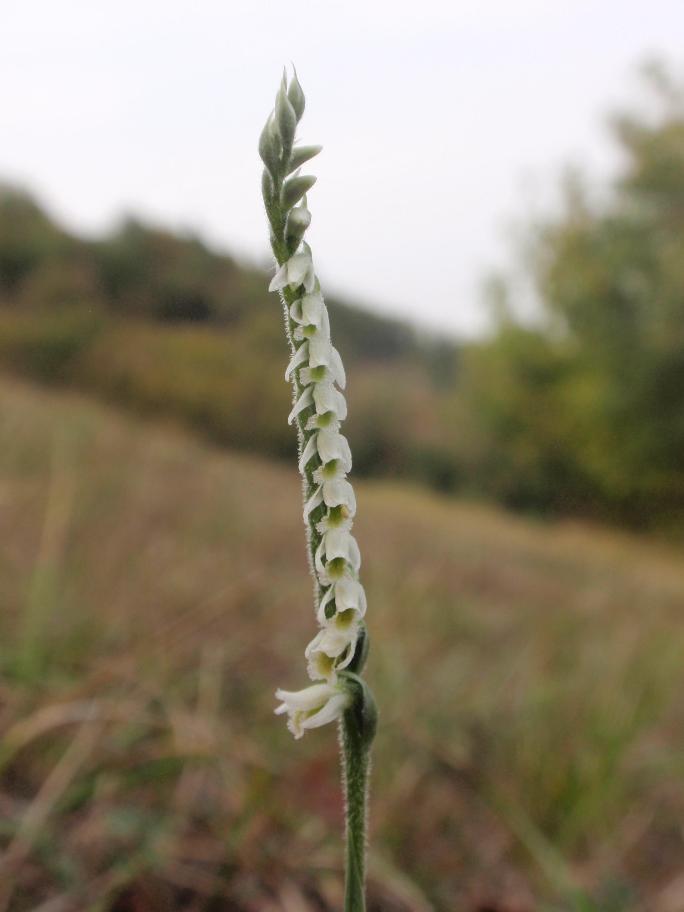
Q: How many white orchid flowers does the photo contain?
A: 10